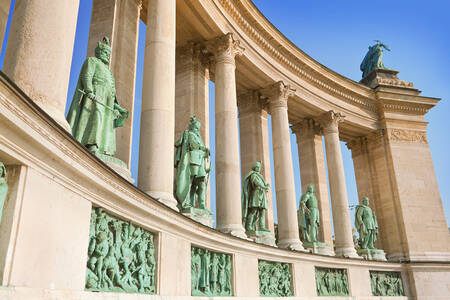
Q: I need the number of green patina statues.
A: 6